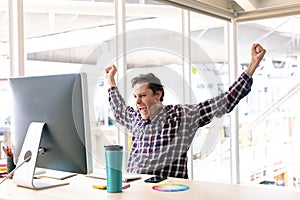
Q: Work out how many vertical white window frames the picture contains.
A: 4